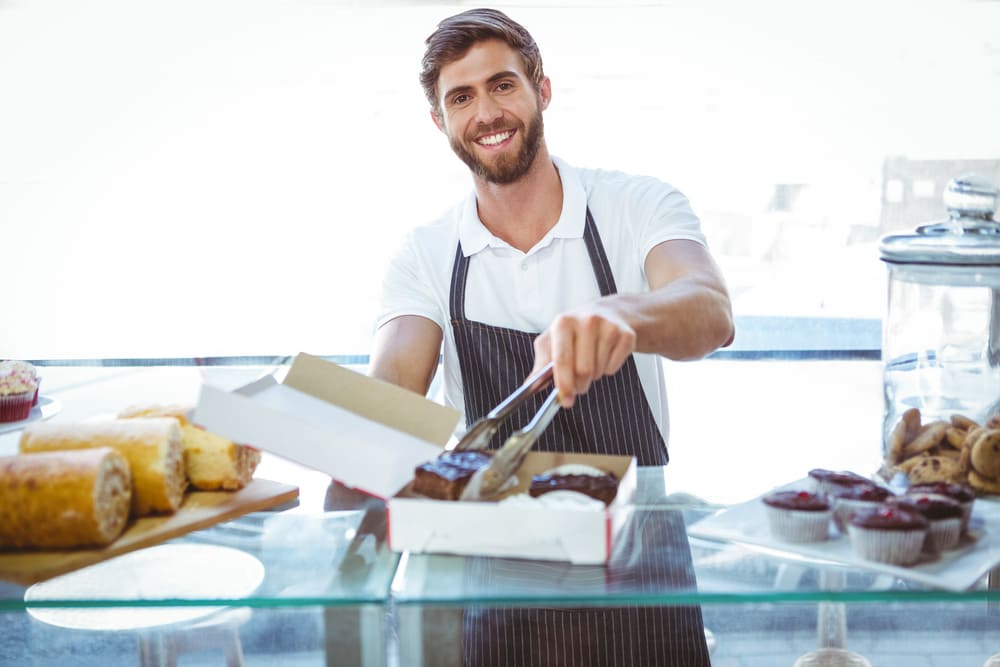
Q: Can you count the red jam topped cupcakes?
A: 6